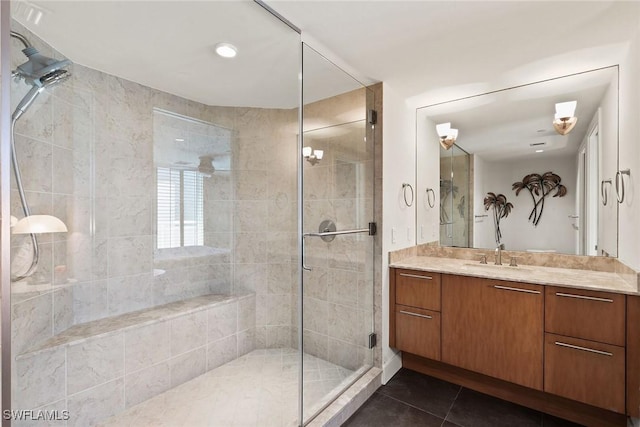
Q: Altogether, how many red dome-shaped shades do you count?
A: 0